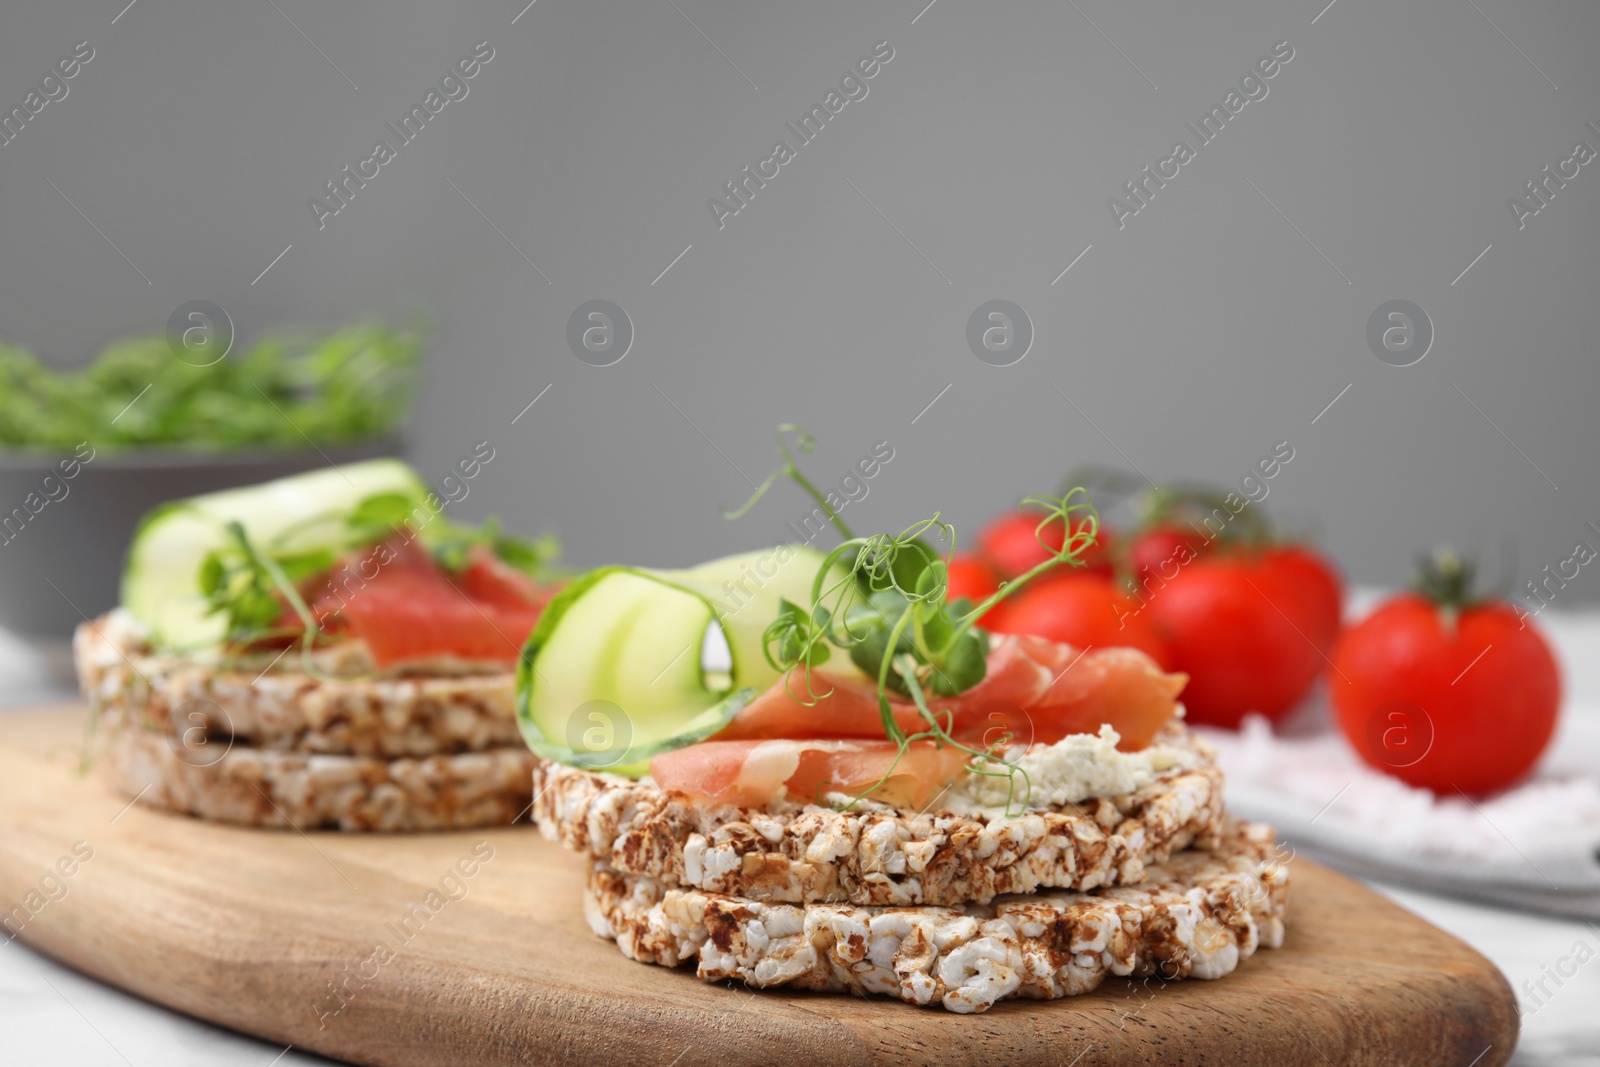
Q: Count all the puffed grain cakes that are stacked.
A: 4